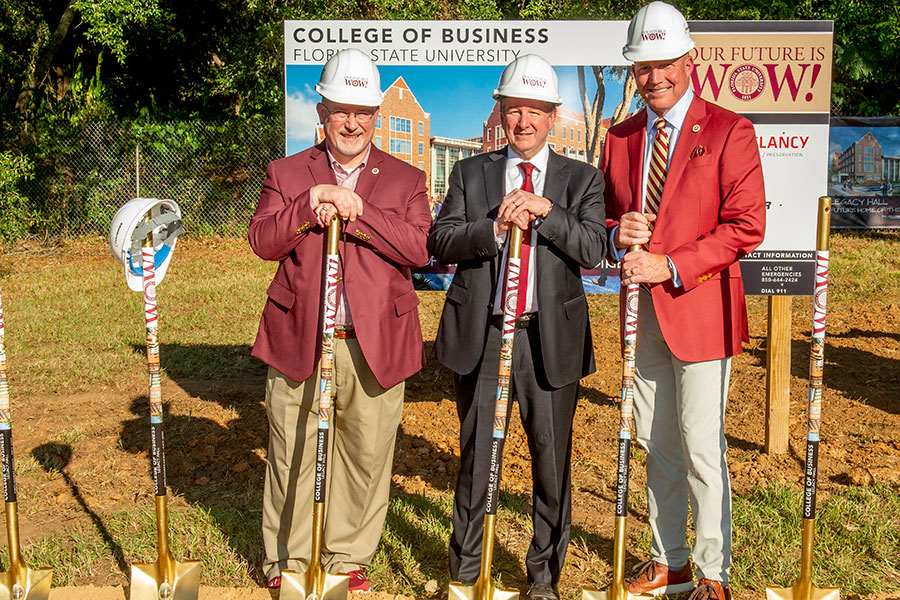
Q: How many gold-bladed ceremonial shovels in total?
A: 6